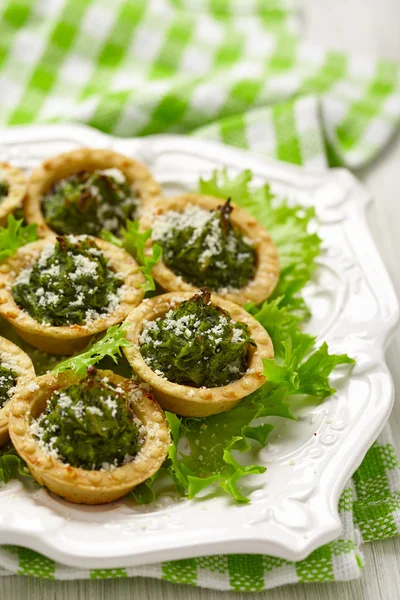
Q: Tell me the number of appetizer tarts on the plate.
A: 7